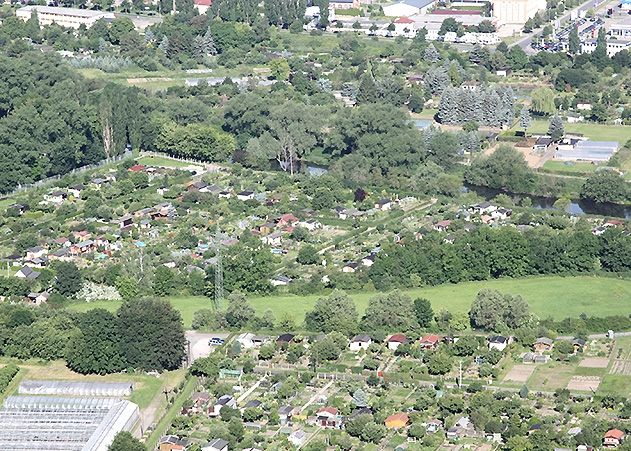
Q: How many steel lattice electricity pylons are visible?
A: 1